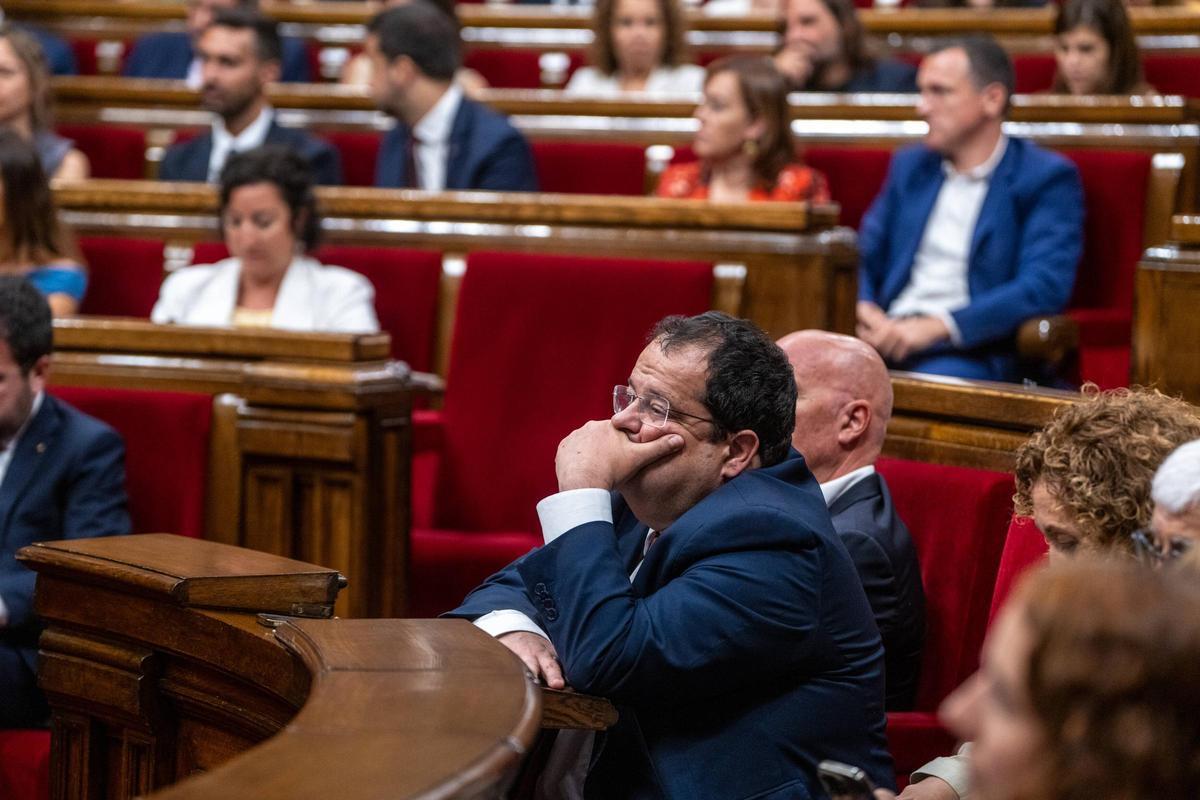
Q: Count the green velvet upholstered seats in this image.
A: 0